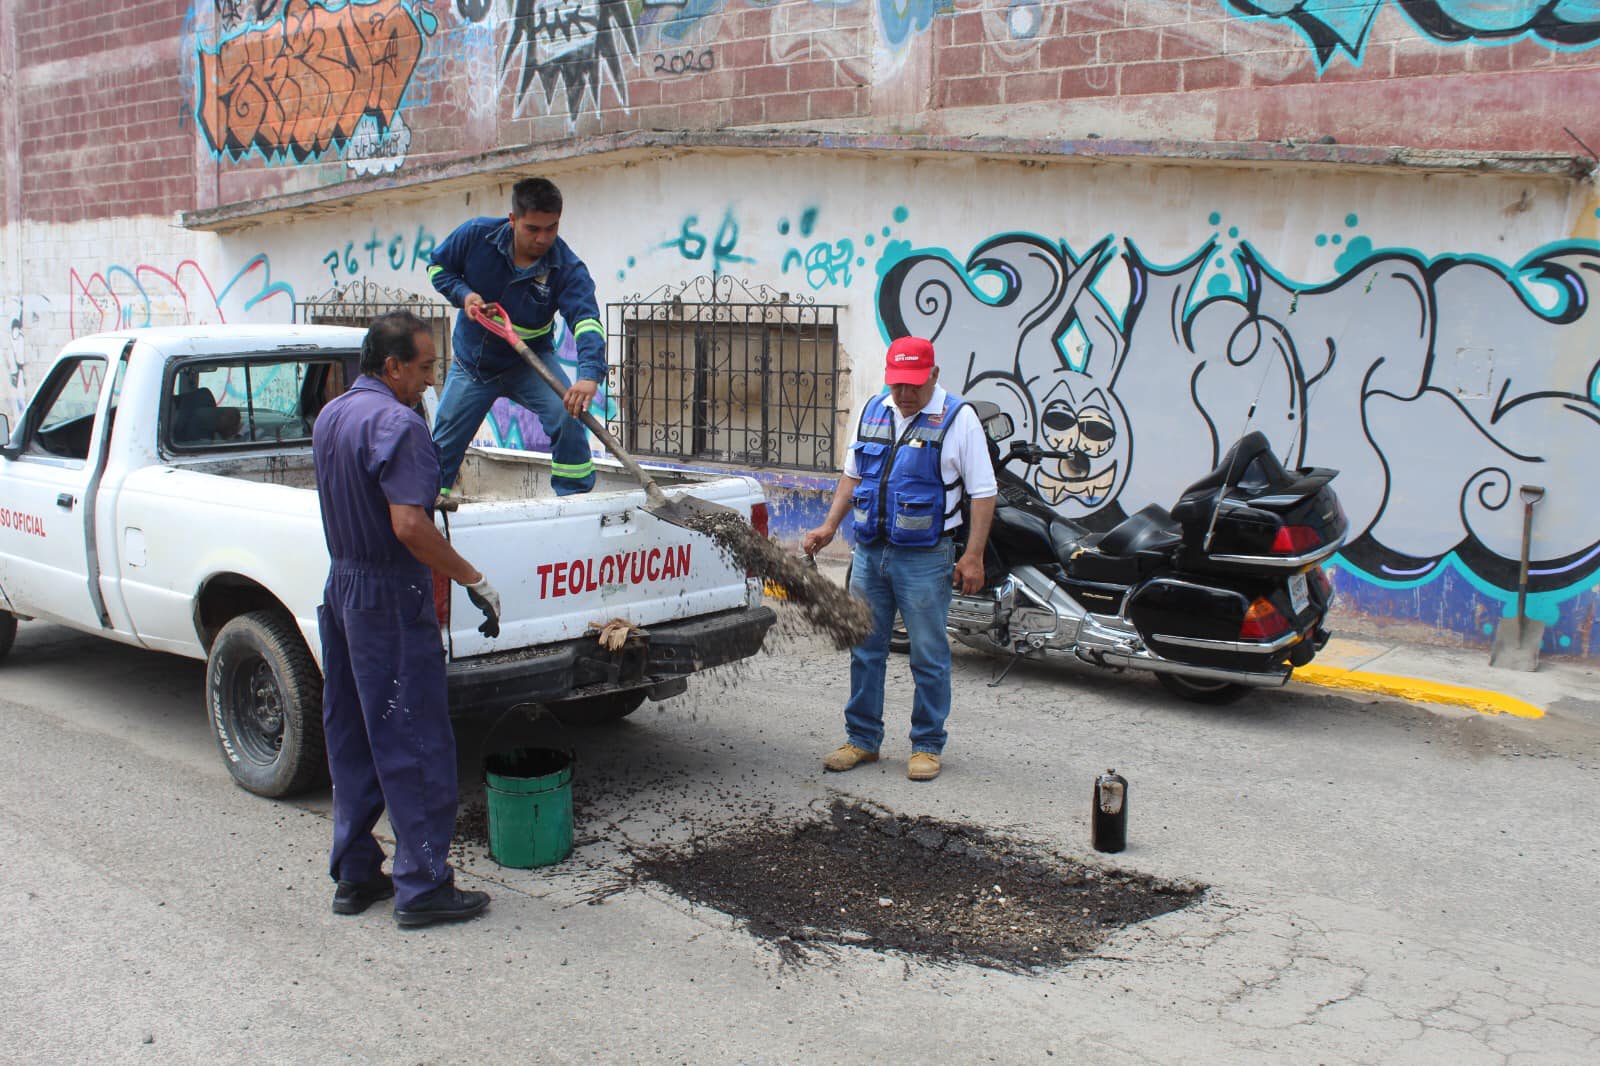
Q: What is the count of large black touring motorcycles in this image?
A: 1